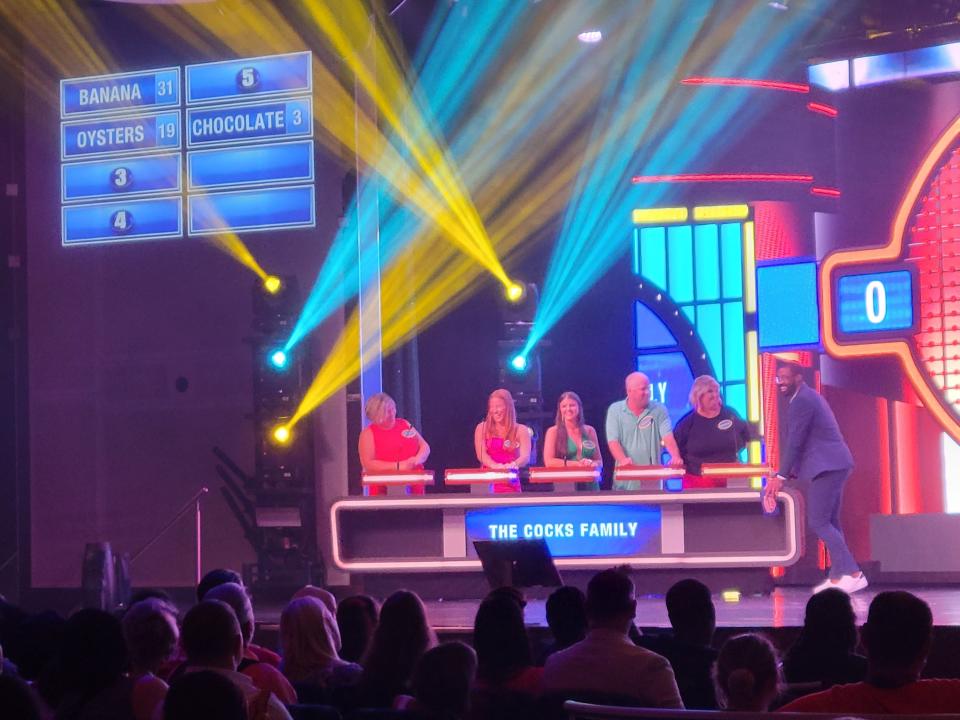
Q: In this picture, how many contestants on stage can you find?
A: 5